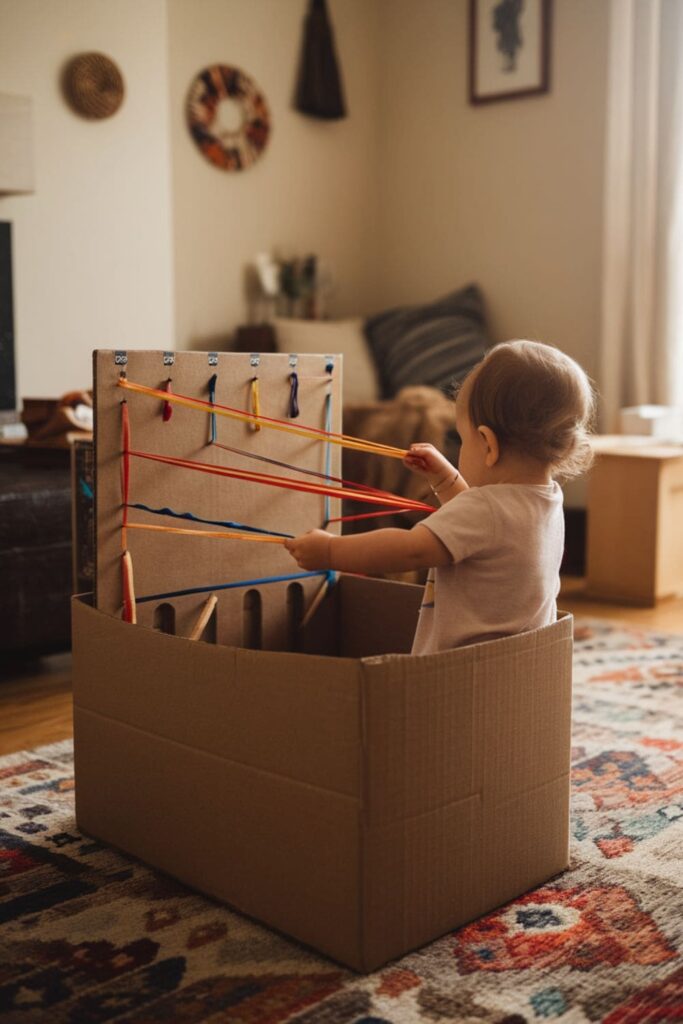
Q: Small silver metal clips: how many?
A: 6